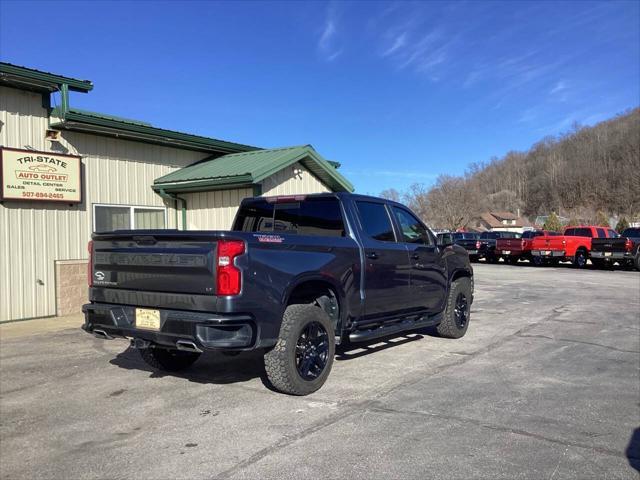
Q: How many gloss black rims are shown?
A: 2